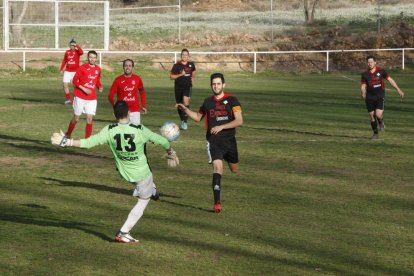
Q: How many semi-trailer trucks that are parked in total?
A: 0